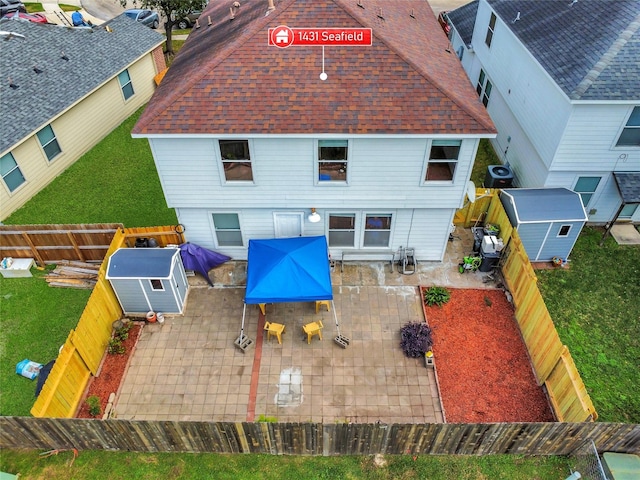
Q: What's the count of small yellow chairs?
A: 4